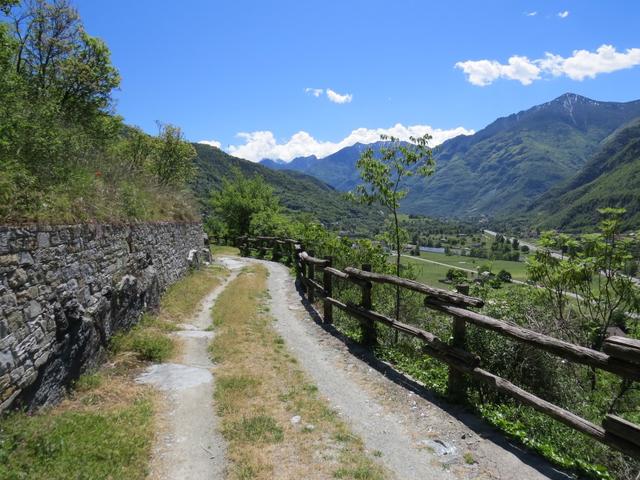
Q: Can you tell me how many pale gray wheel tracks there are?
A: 2